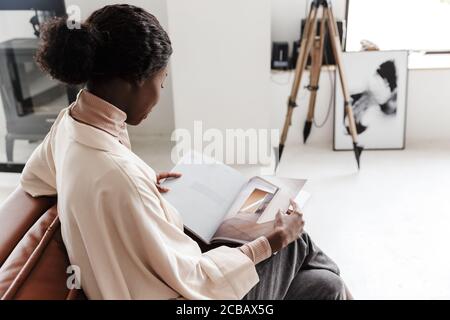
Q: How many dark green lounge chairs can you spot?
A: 0